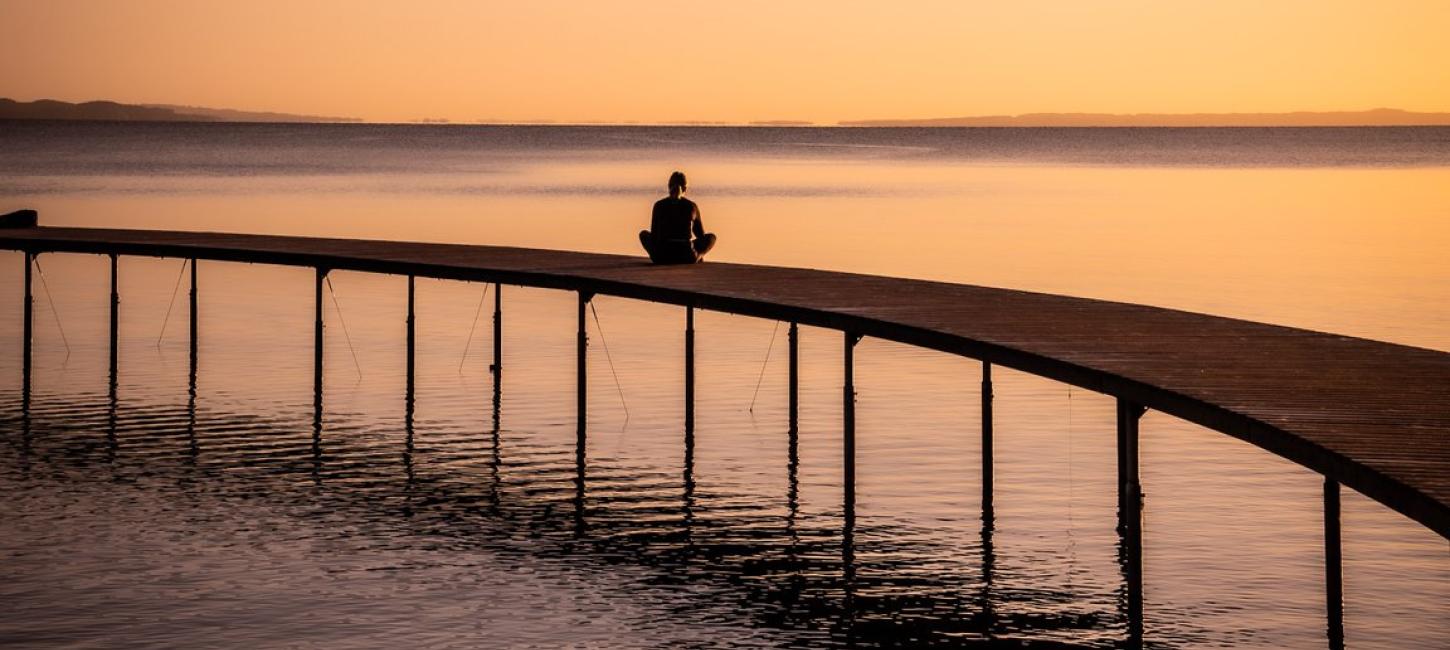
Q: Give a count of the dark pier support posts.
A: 14